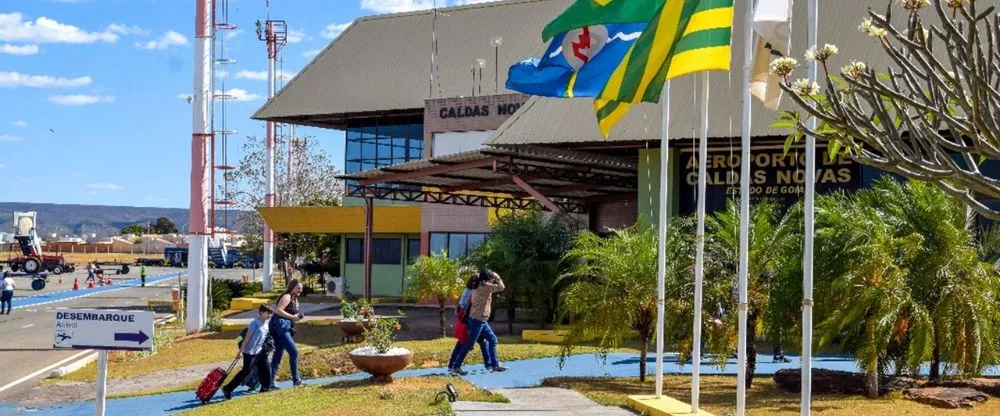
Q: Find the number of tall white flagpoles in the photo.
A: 4